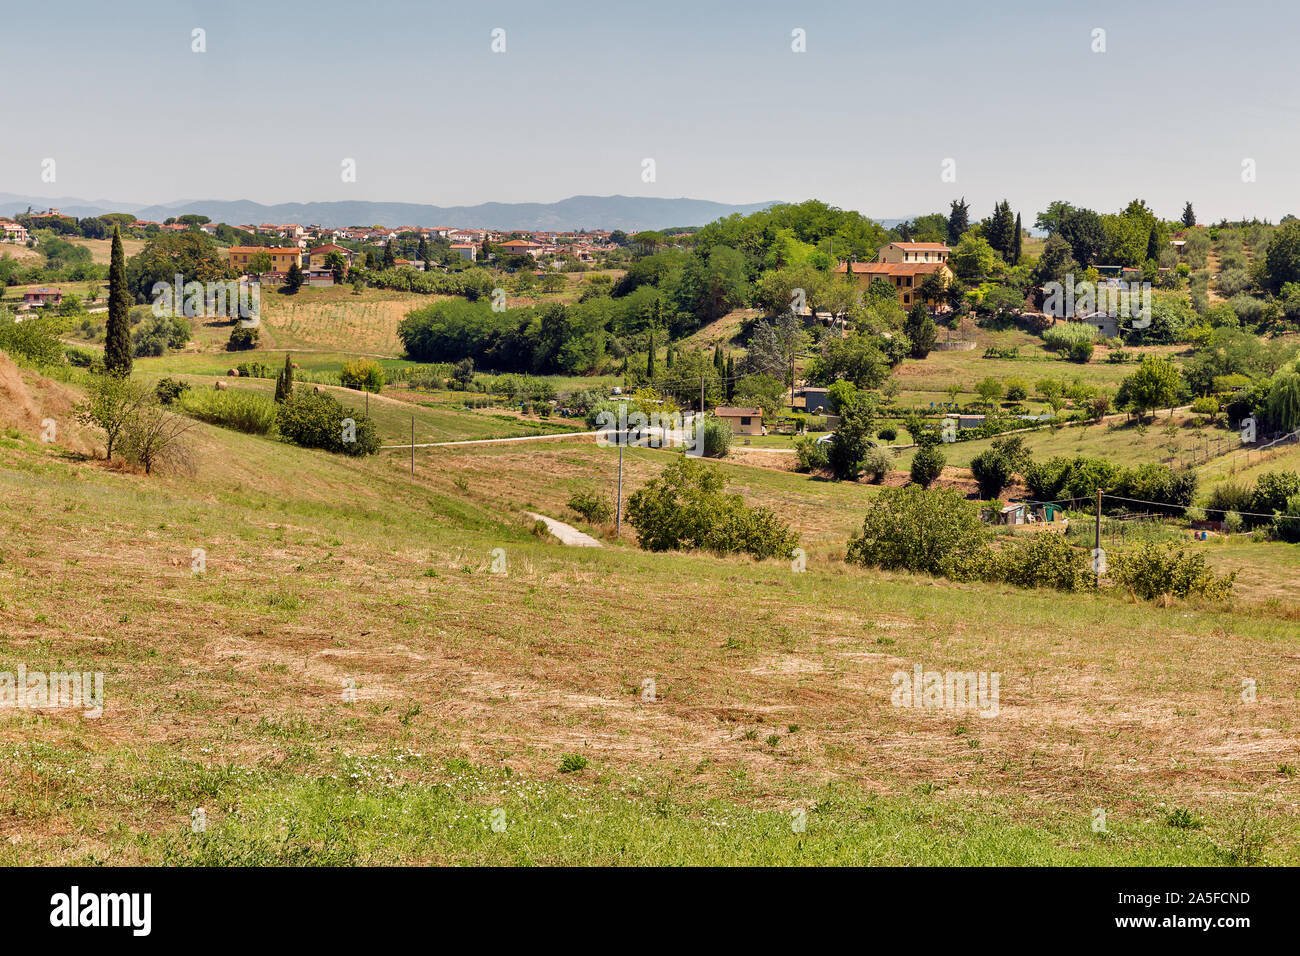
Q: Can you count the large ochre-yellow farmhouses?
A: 2